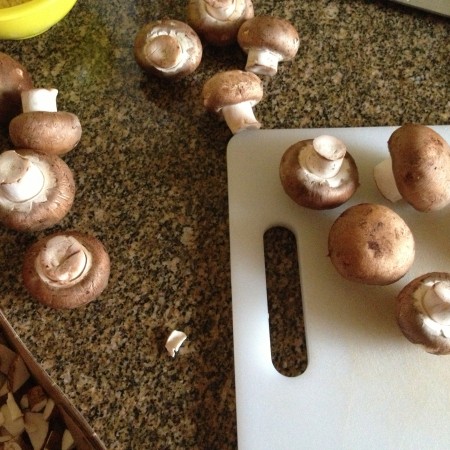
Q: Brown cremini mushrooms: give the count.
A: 12